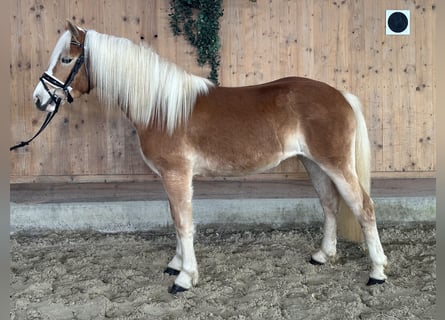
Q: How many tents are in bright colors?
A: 0